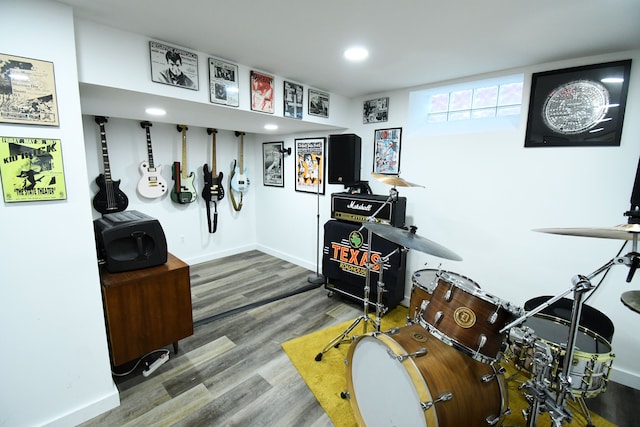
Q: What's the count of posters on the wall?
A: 12